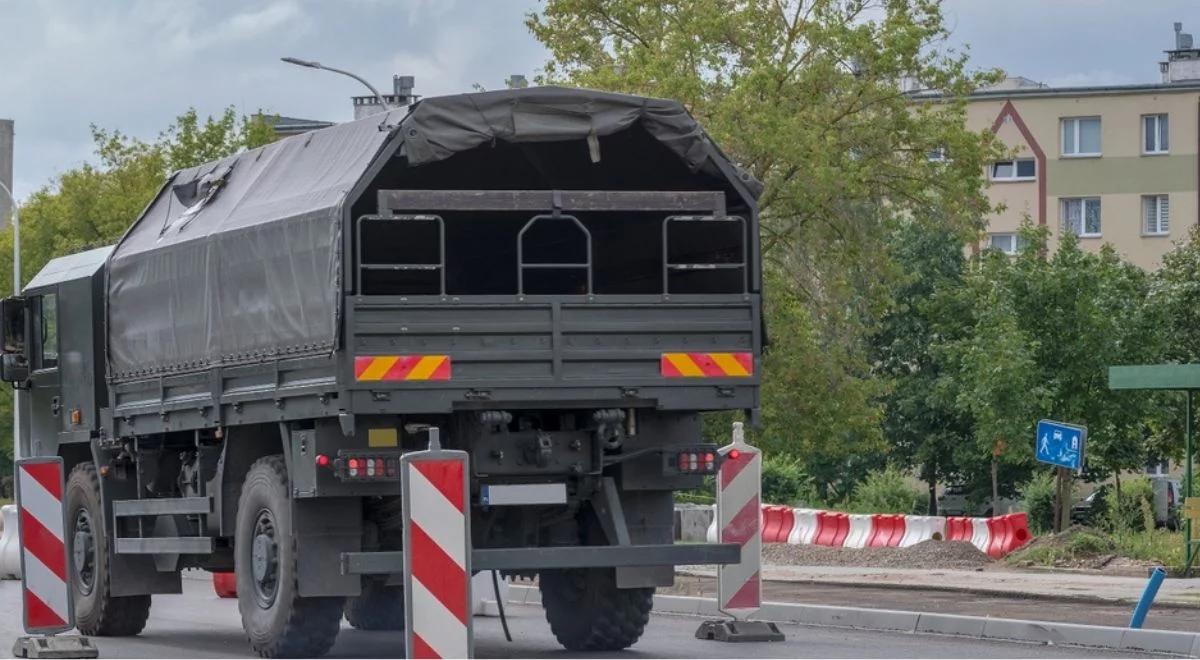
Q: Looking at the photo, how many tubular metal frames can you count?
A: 3